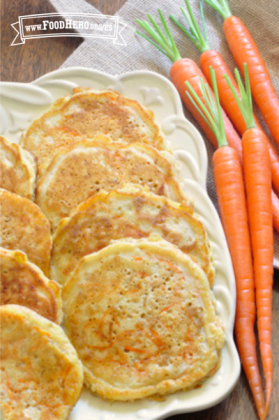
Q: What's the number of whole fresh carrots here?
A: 5